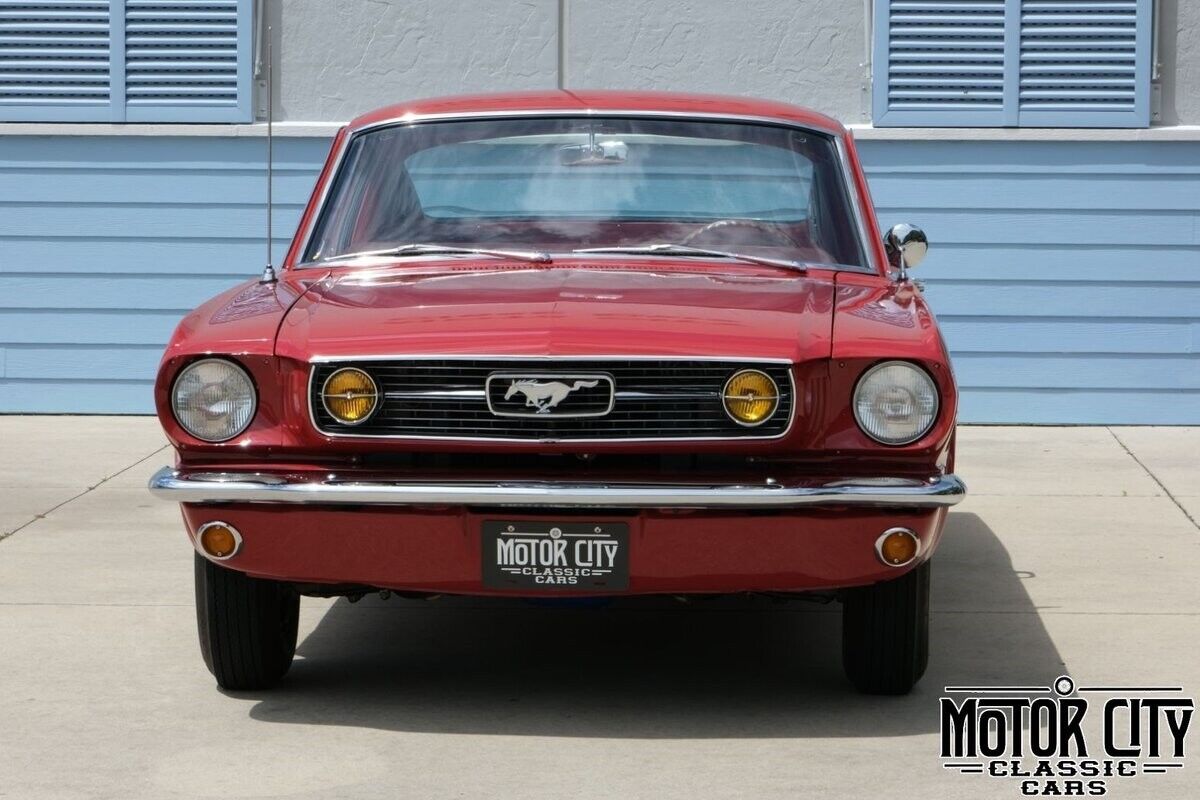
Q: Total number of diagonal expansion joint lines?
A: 2